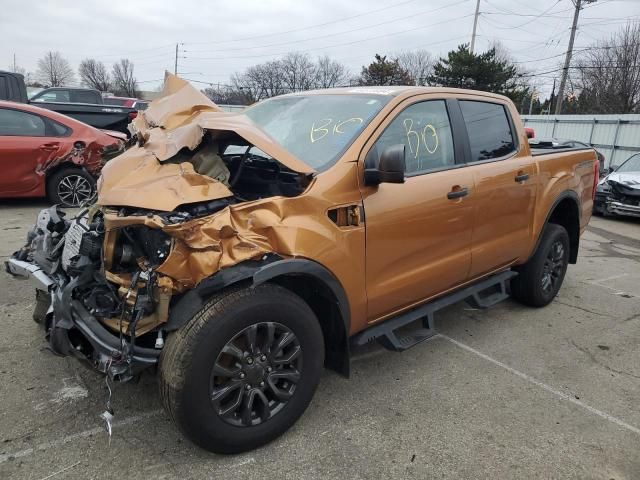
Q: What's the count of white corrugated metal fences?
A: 1